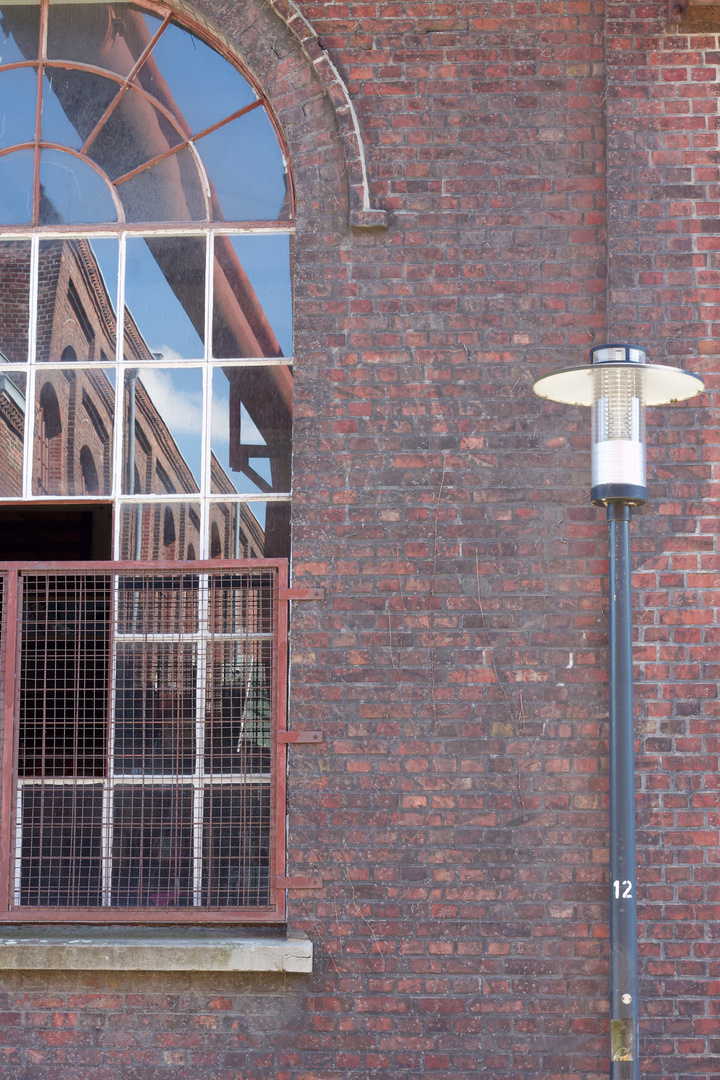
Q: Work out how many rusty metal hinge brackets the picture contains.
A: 3